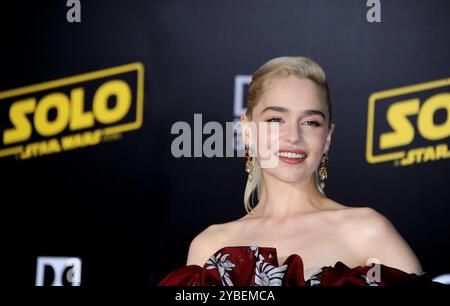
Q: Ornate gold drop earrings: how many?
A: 2